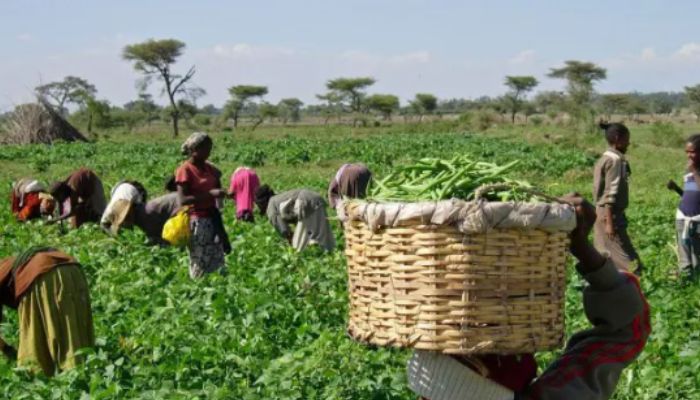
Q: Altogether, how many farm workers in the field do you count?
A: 12